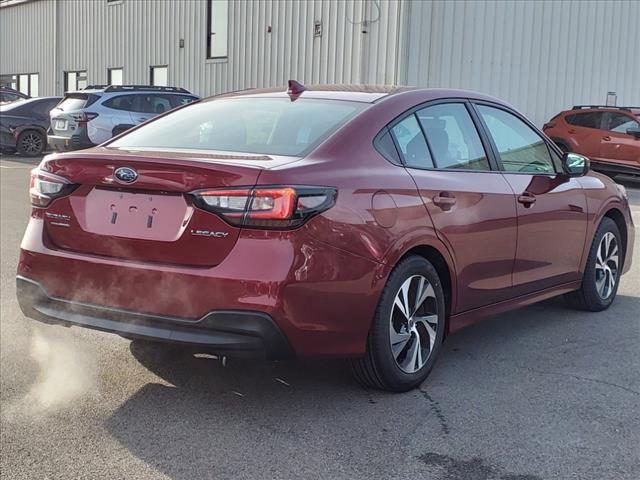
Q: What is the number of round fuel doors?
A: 1